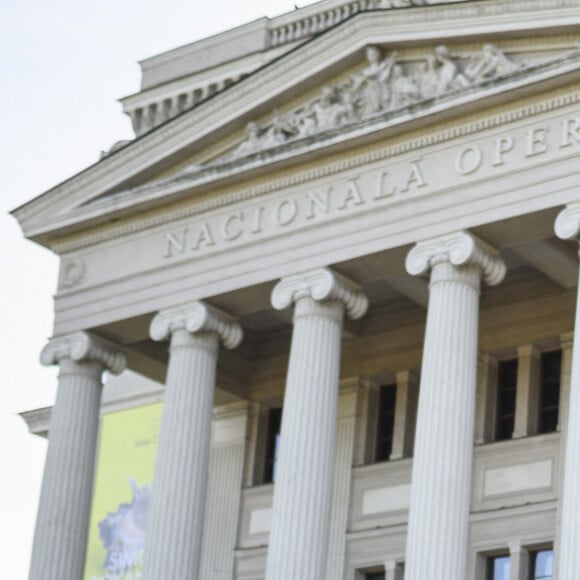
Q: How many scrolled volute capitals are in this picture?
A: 5